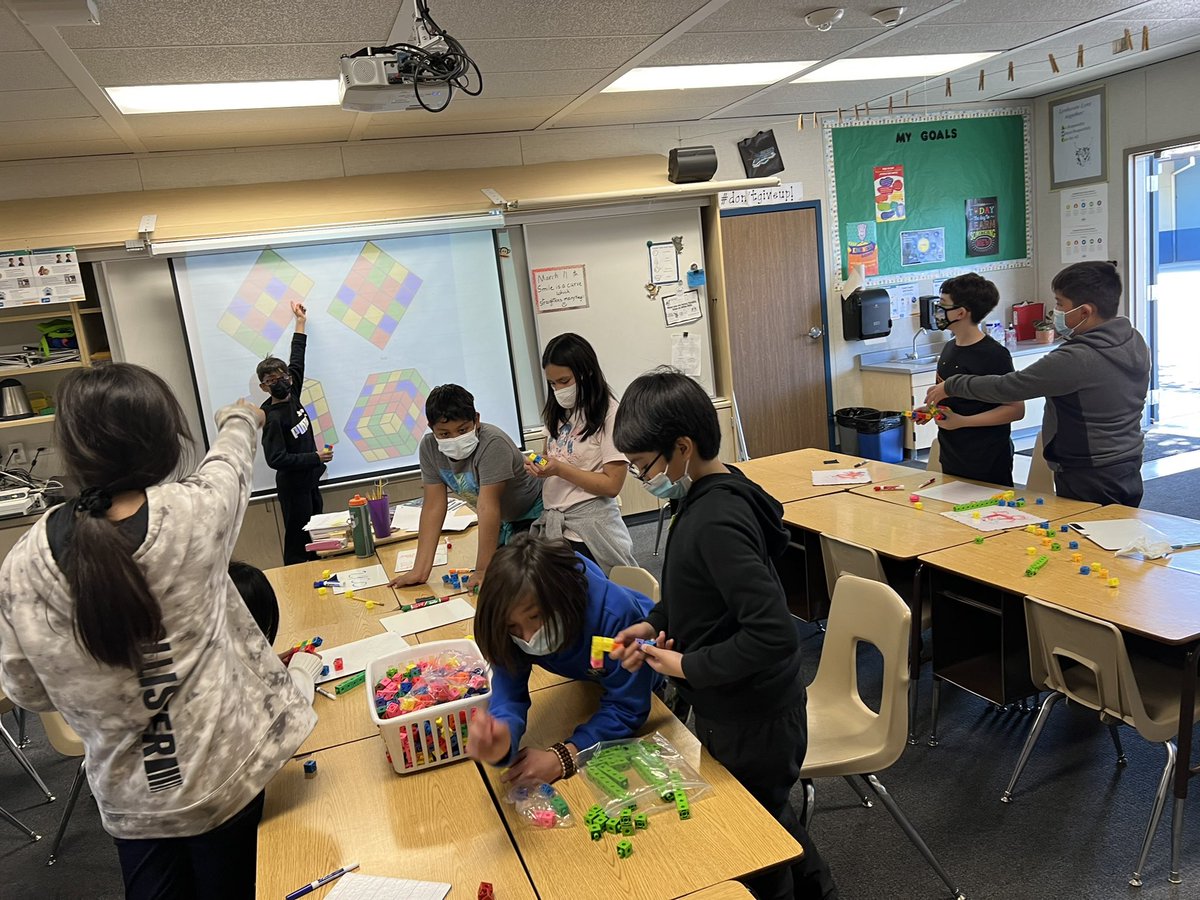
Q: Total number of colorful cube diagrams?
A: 4